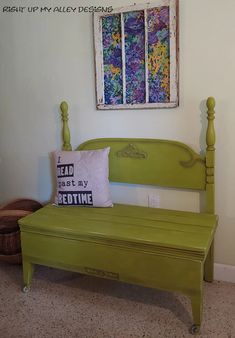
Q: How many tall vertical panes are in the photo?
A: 3